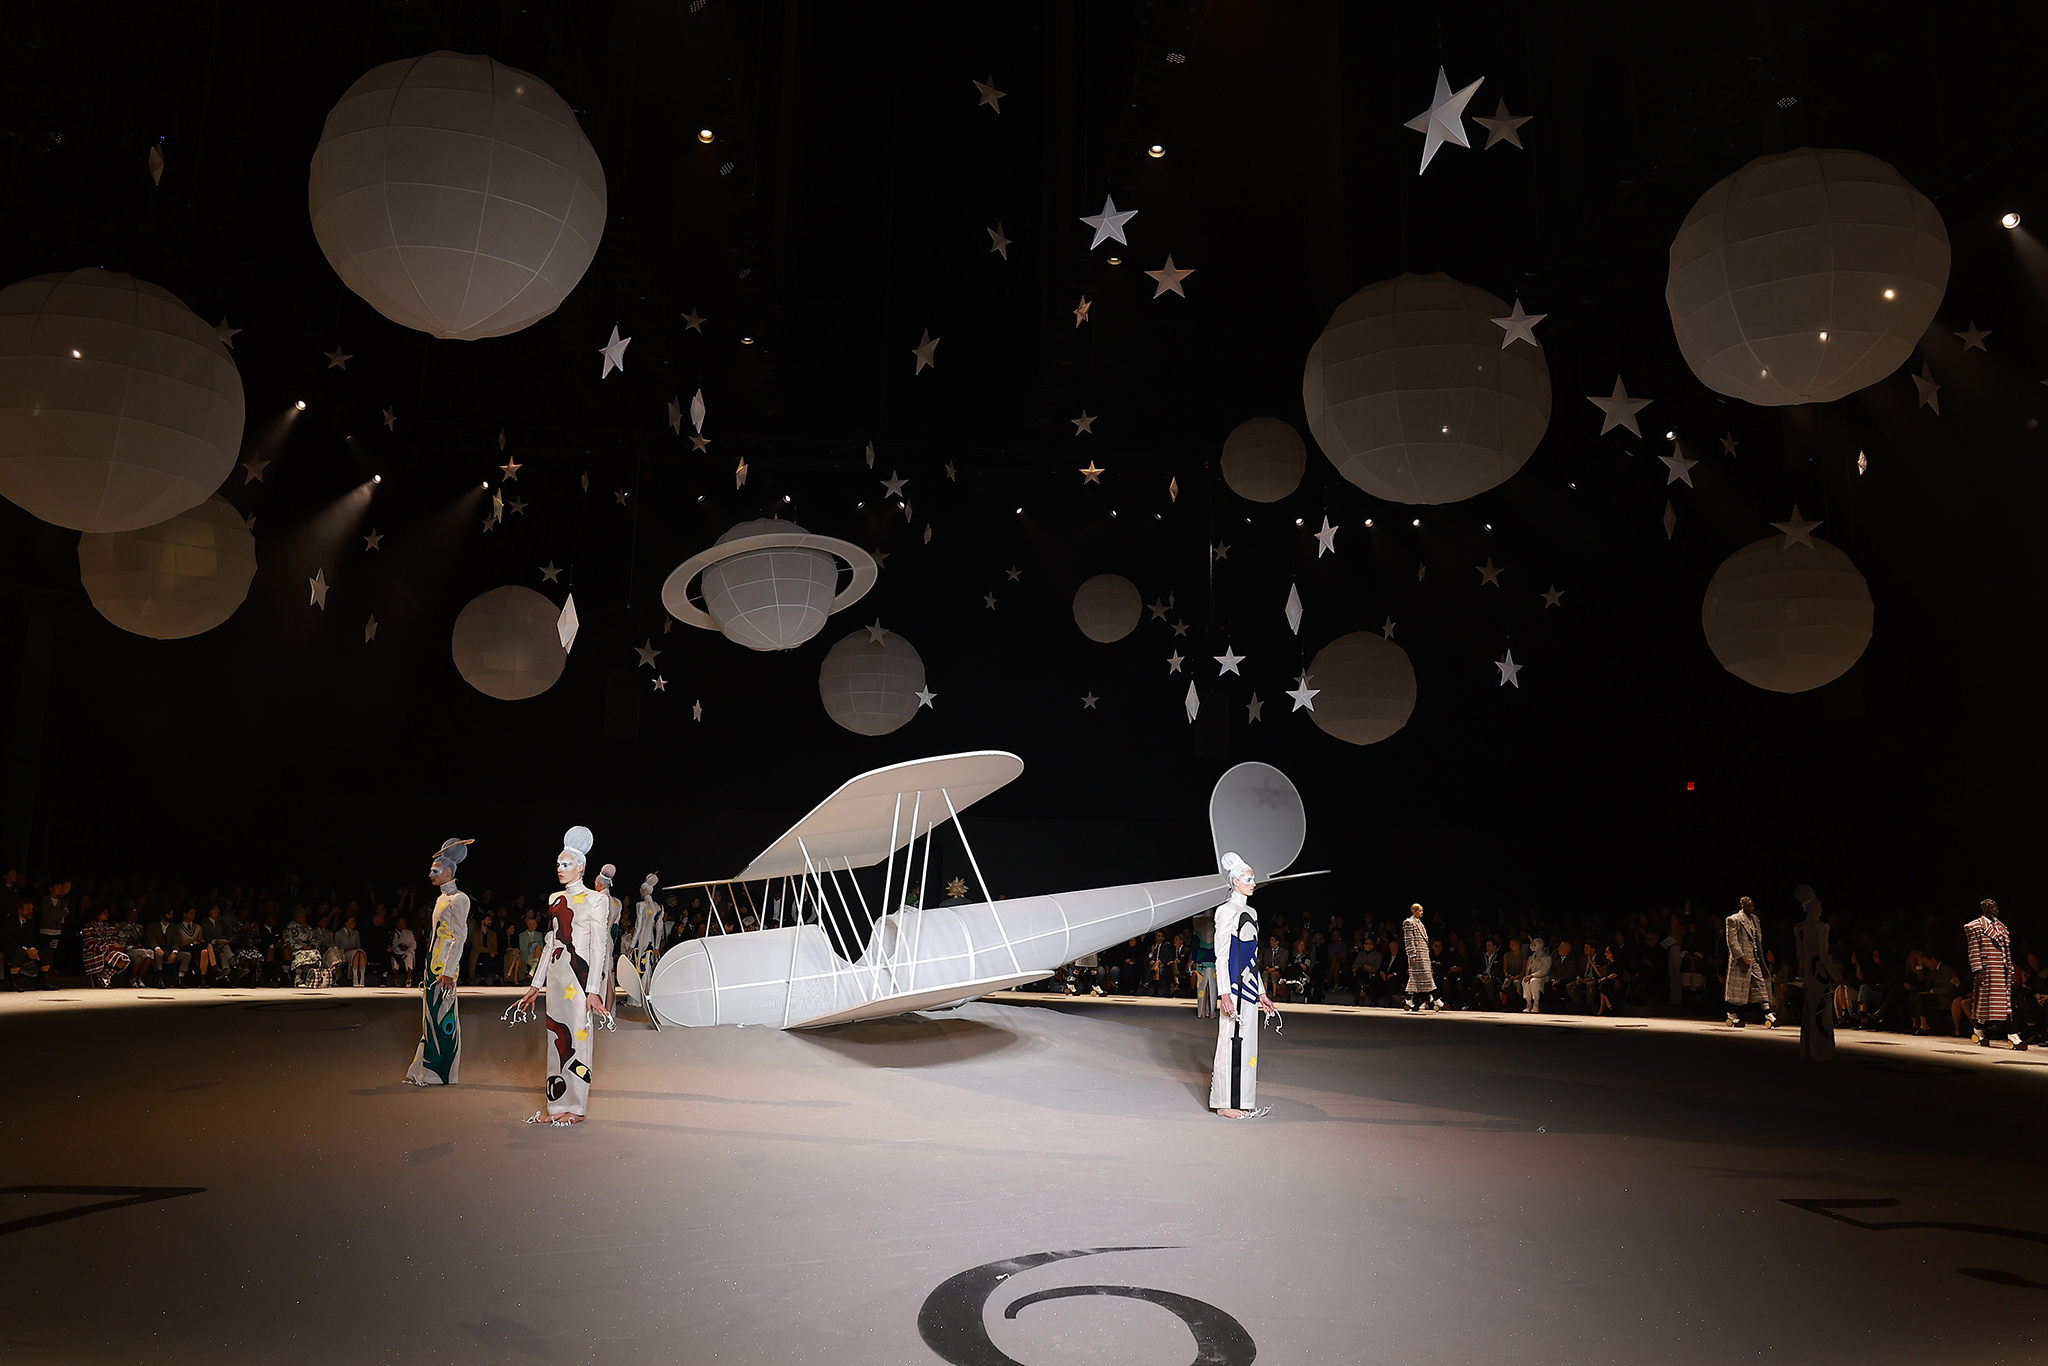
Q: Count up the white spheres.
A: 12